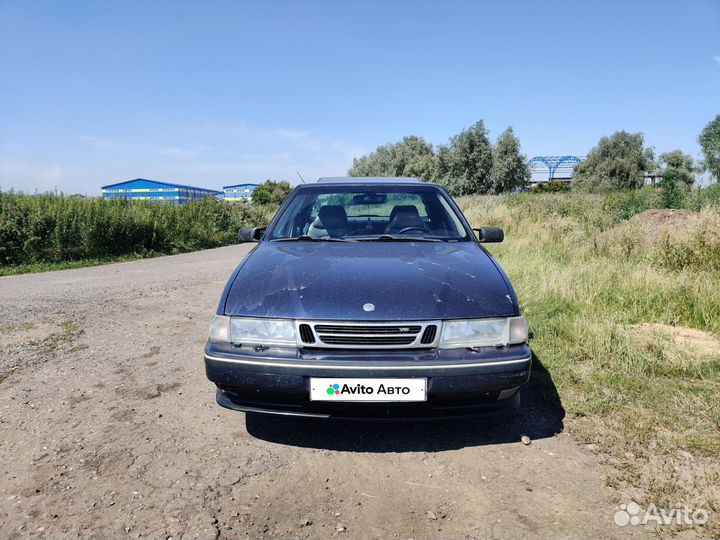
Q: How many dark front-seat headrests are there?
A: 2